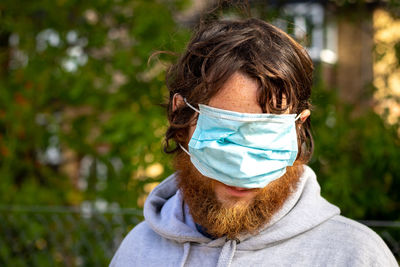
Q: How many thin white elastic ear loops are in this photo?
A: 2